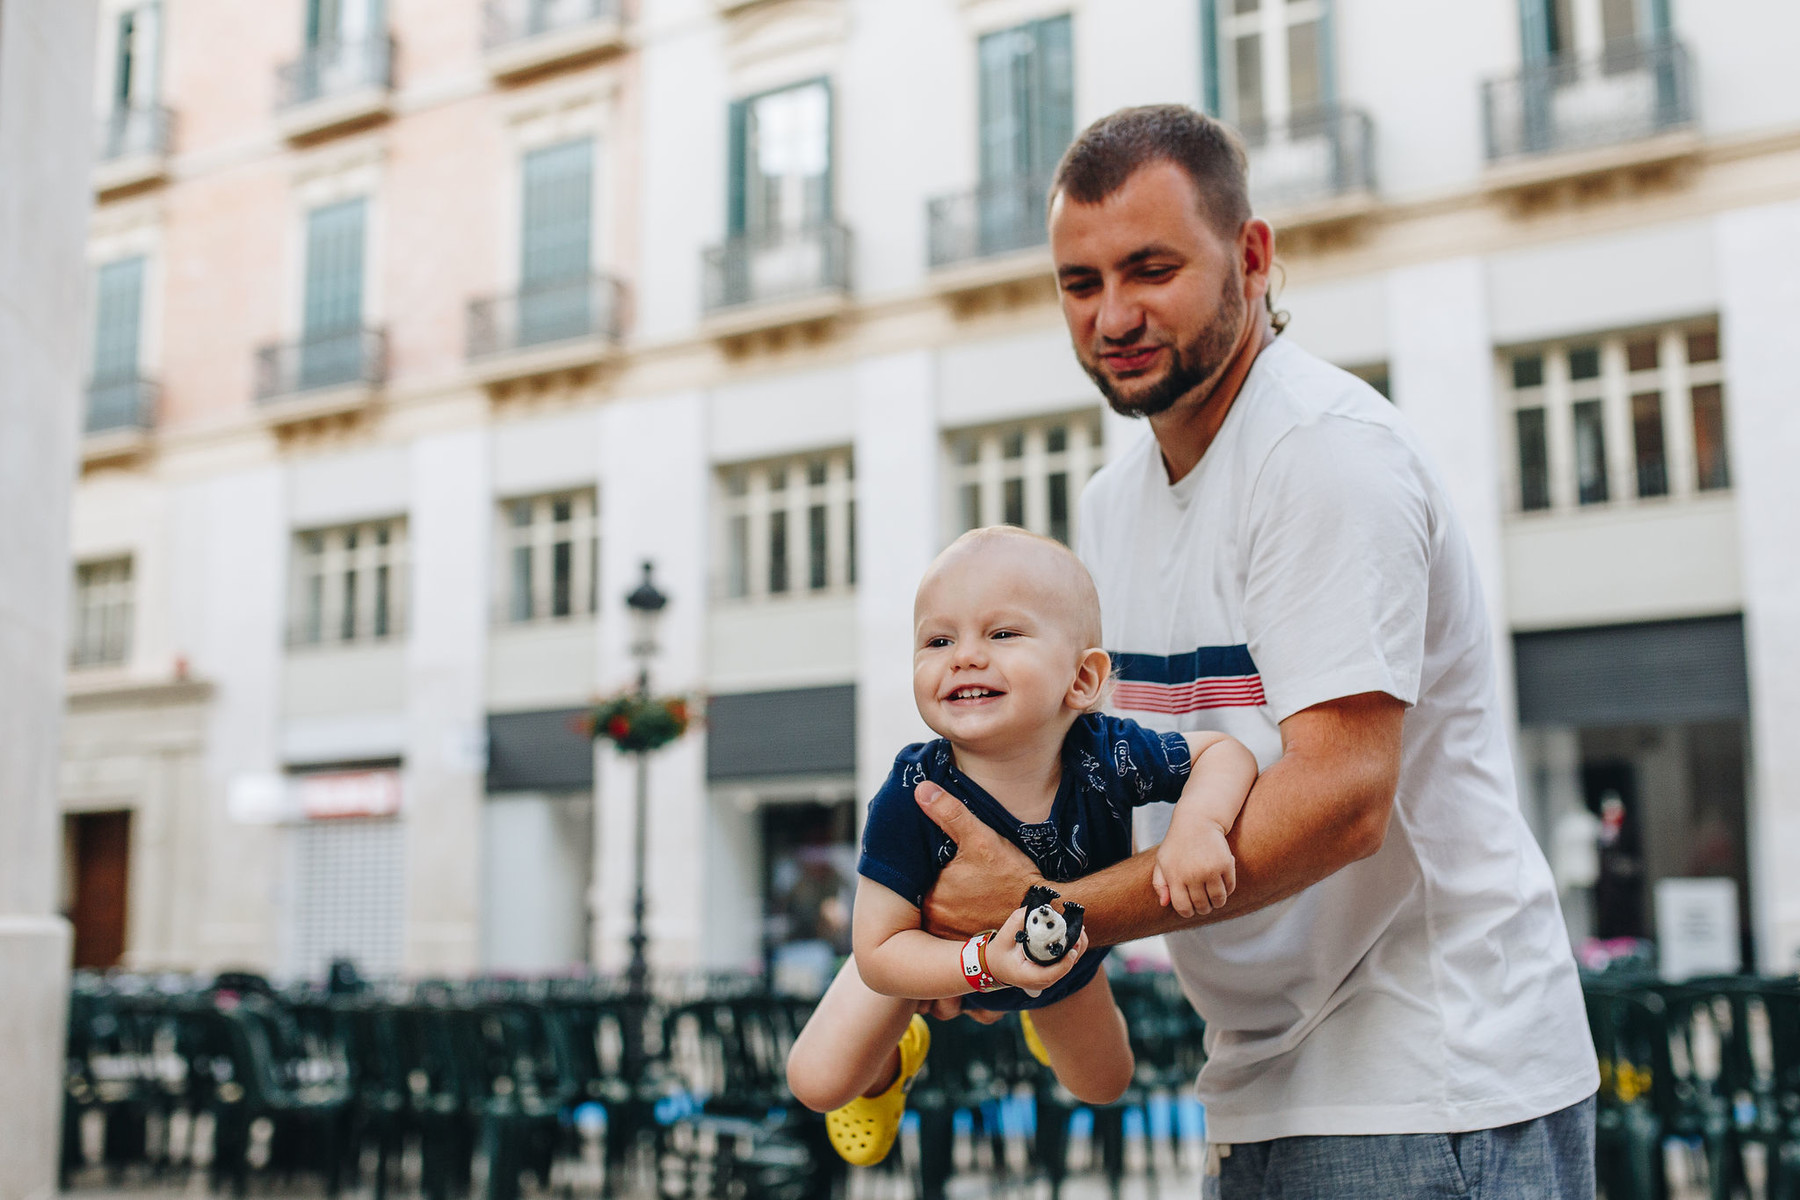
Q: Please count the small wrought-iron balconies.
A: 10